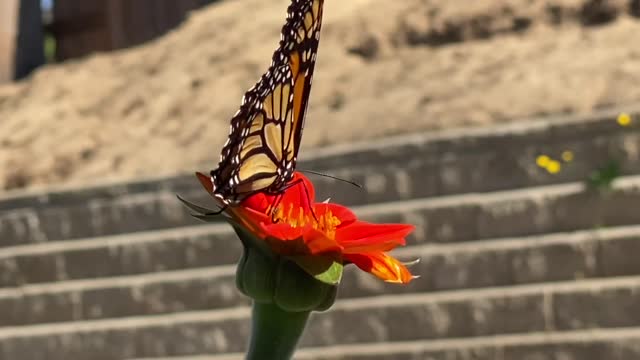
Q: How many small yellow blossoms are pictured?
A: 4